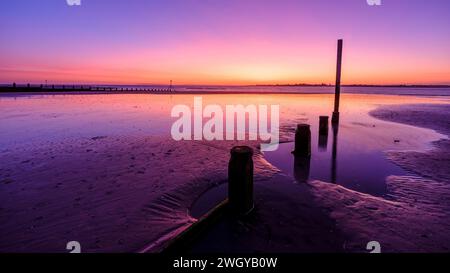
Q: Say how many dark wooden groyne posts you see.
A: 4